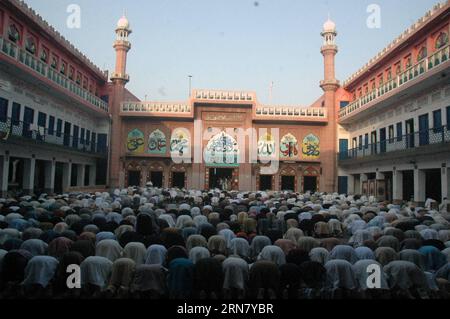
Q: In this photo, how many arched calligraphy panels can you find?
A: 7